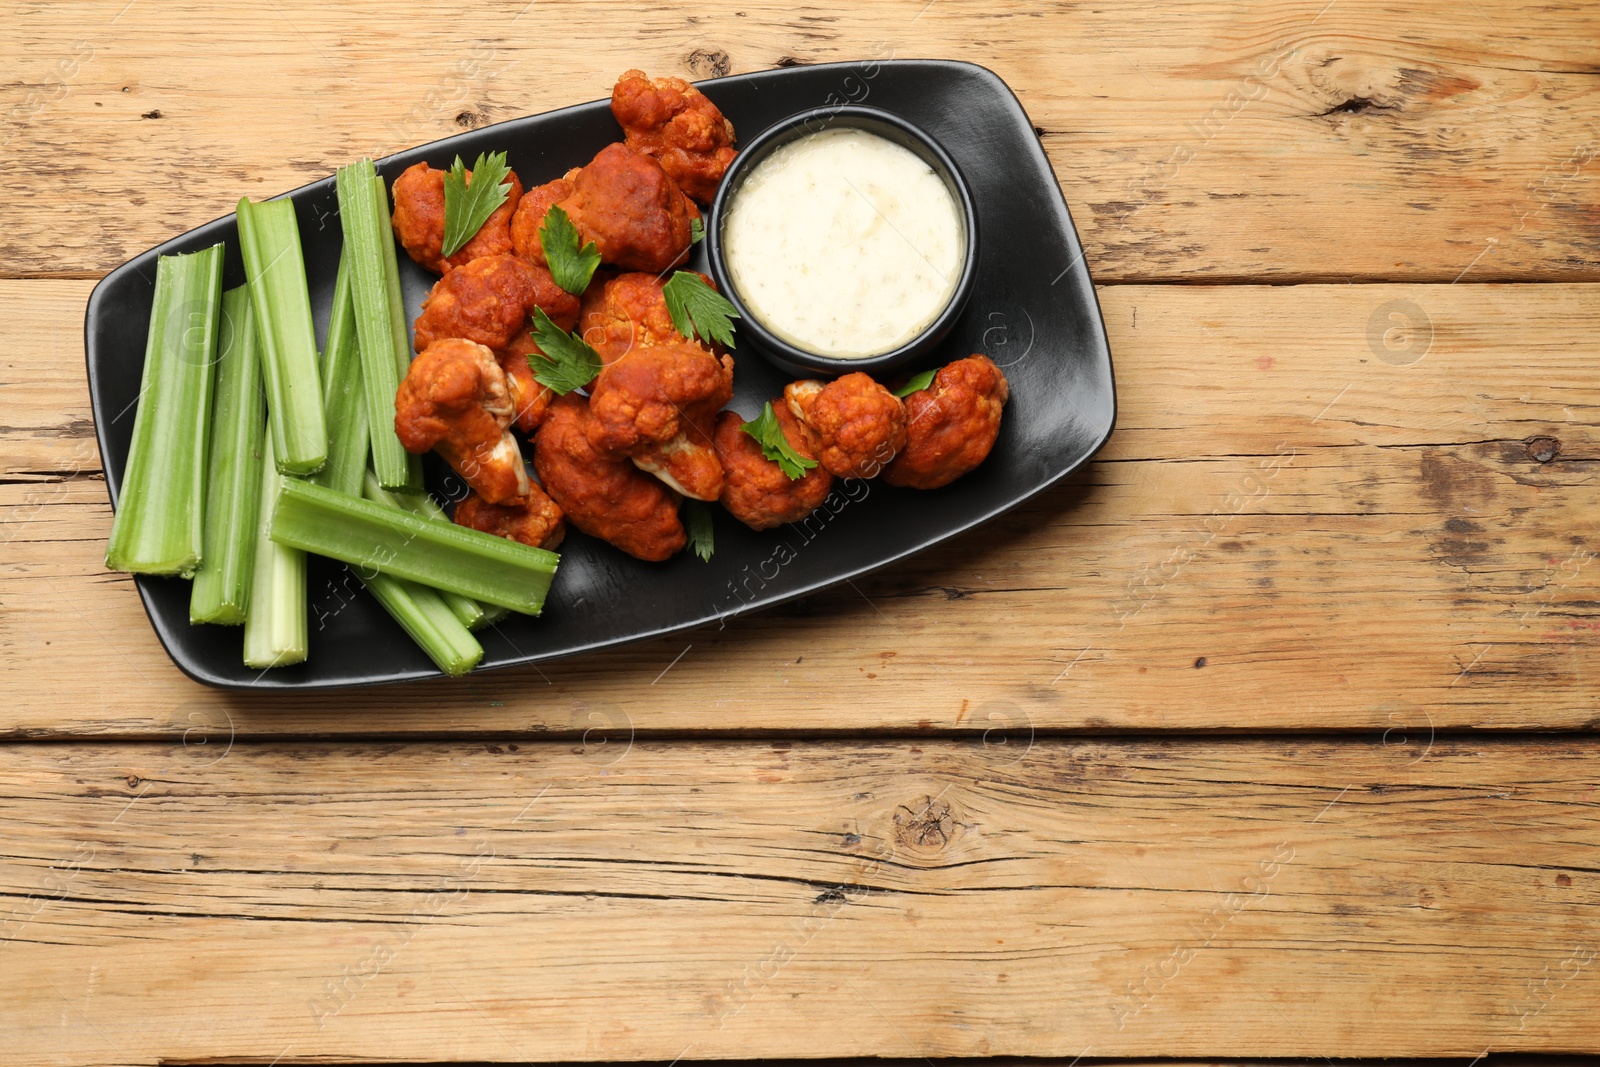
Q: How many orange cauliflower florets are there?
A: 12